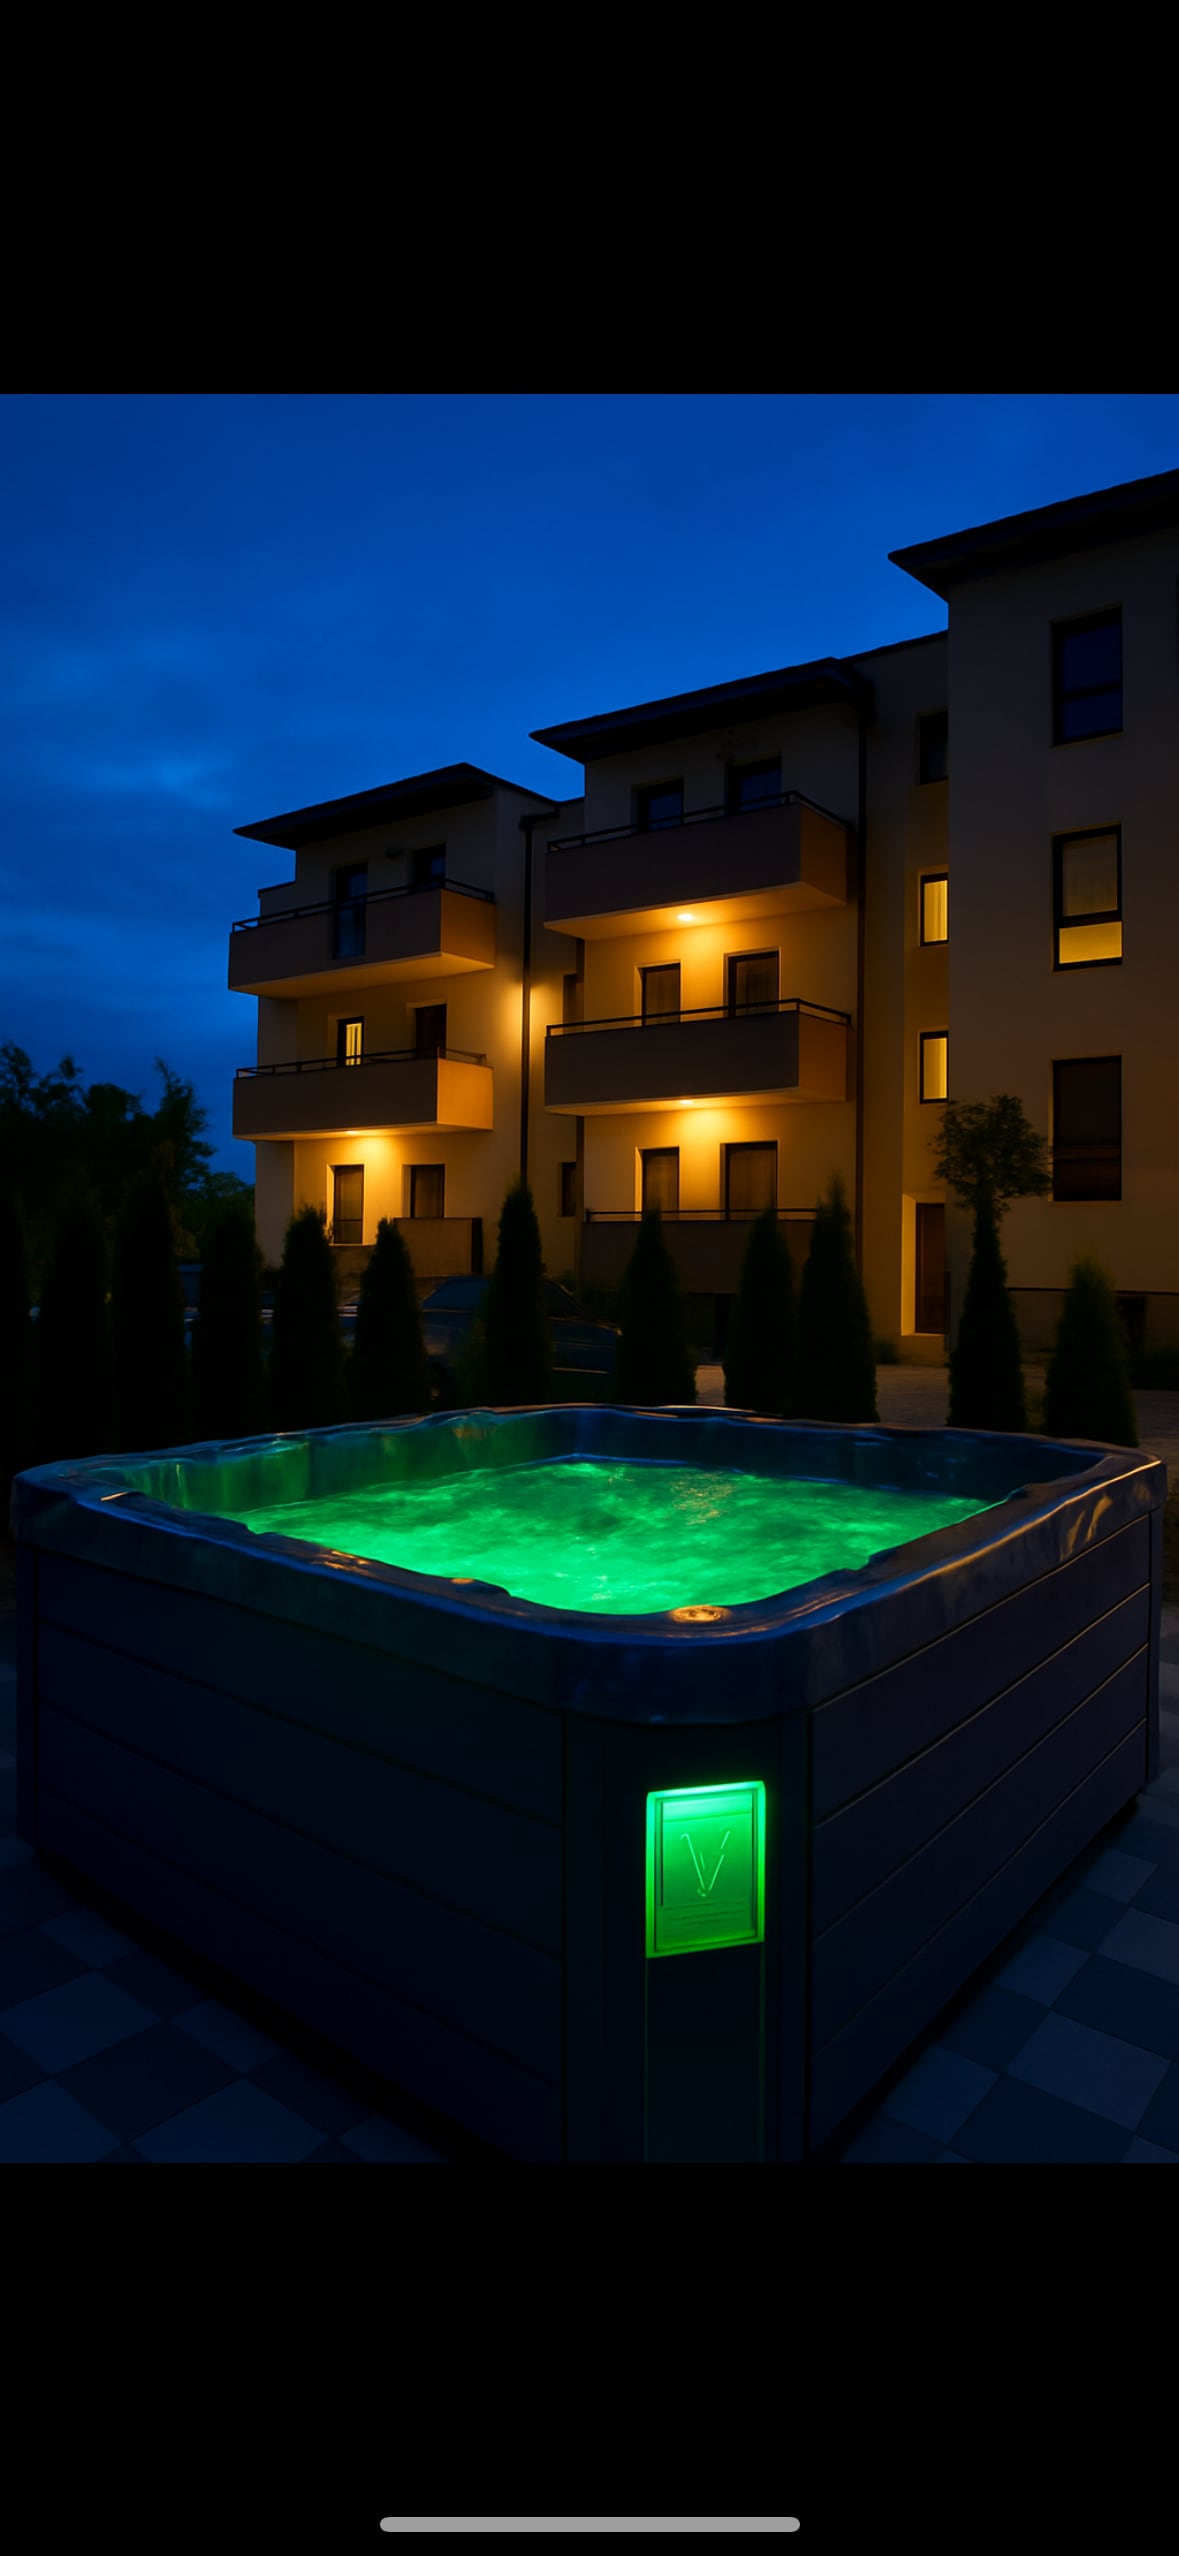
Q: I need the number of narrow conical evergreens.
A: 12